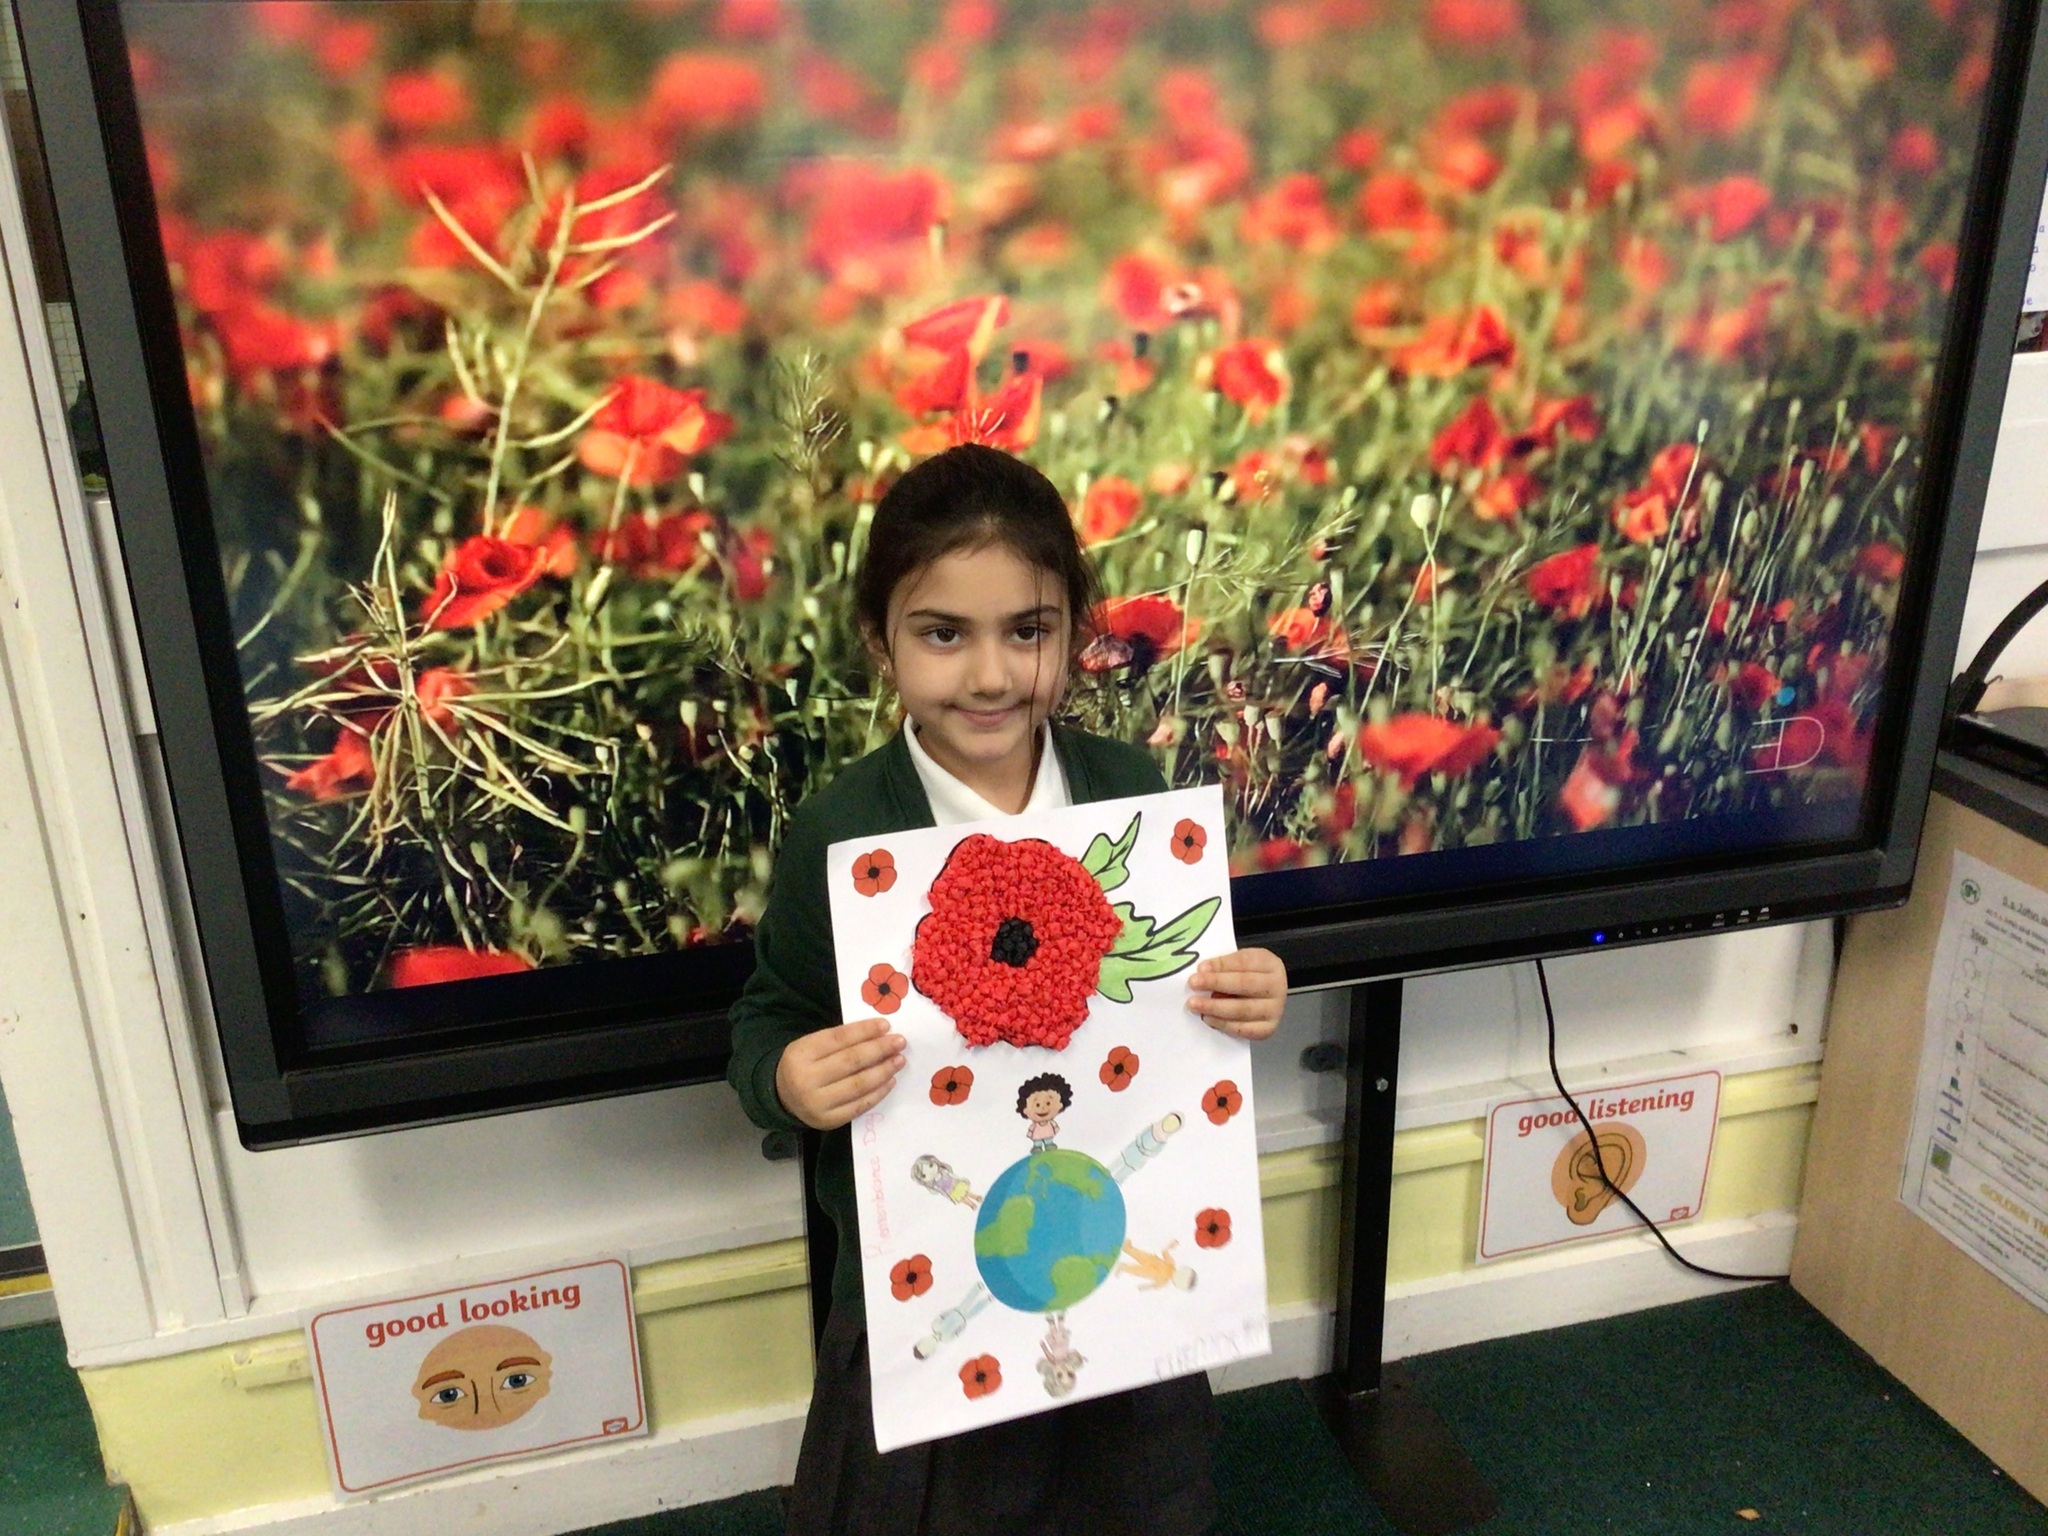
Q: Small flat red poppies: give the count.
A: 9